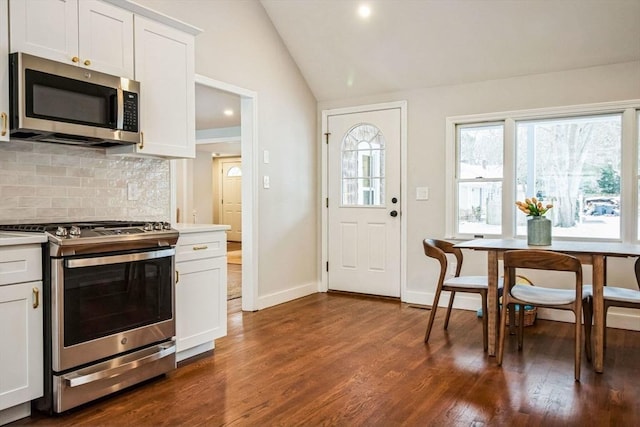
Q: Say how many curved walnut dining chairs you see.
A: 3